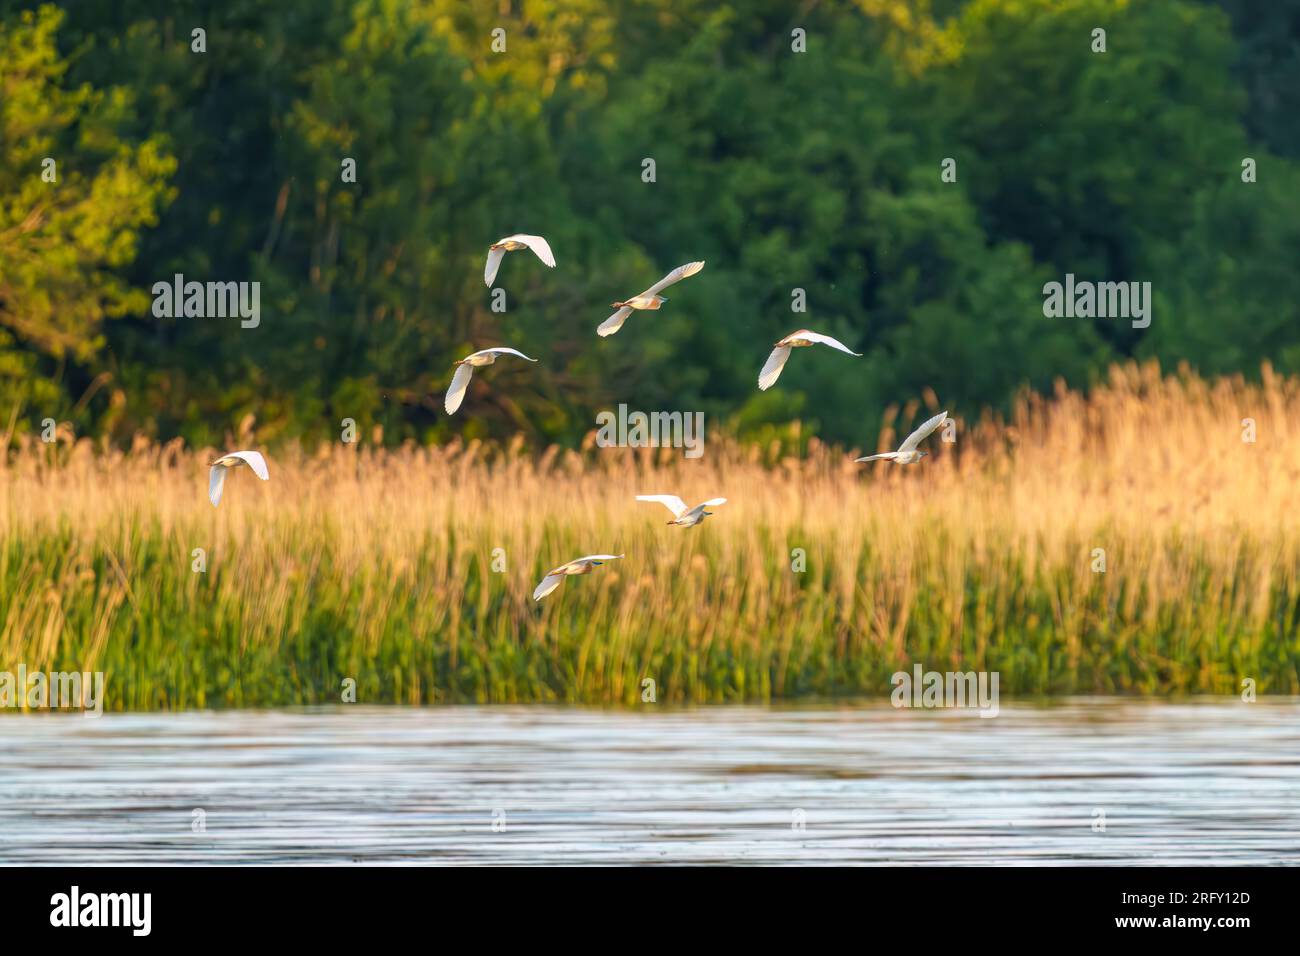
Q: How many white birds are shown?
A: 8